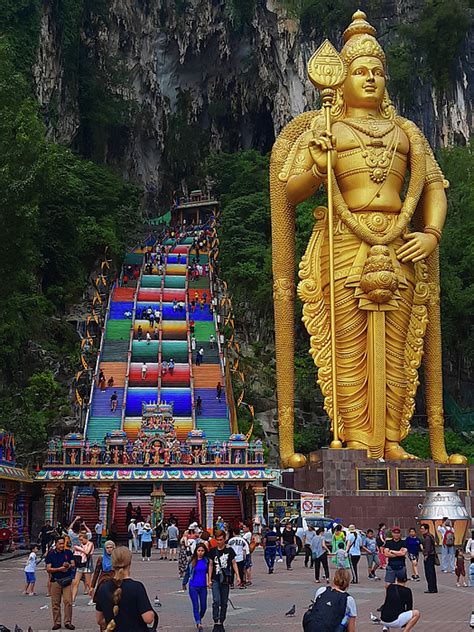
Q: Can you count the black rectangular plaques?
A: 3